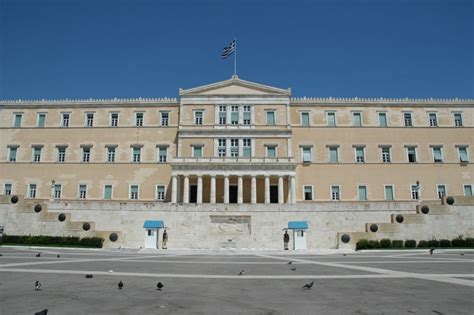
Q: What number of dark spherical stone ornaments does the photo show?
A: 10